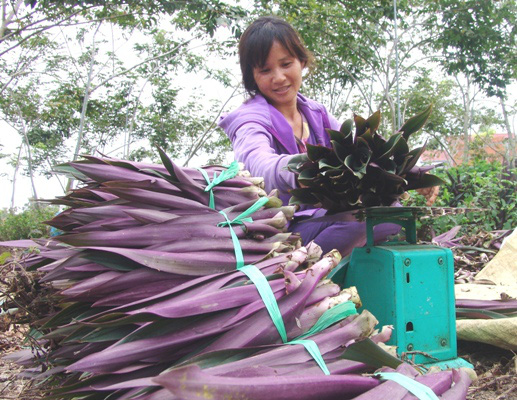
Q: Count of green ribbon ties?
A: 5